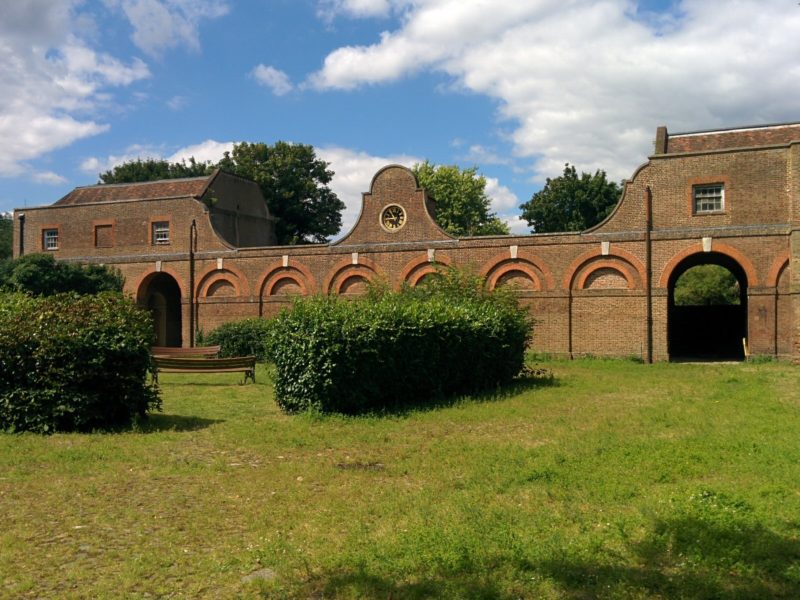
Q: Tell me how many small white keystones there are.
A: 8